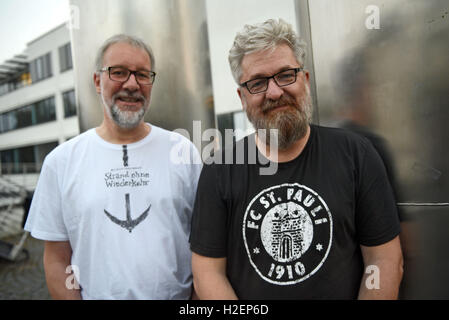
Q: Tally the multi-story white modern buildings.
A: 1